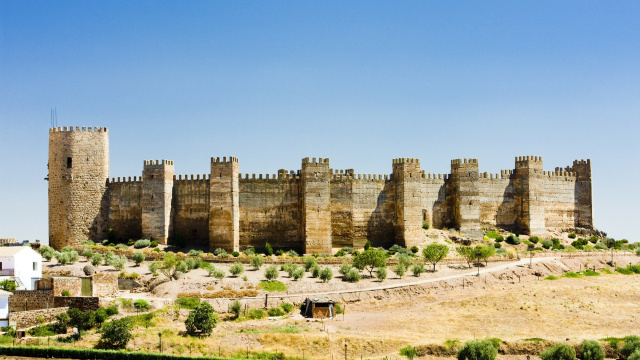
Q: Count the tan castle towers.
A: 8